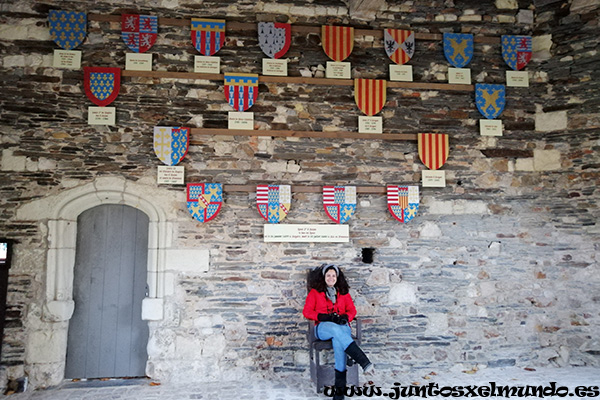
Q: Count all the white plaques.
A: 15